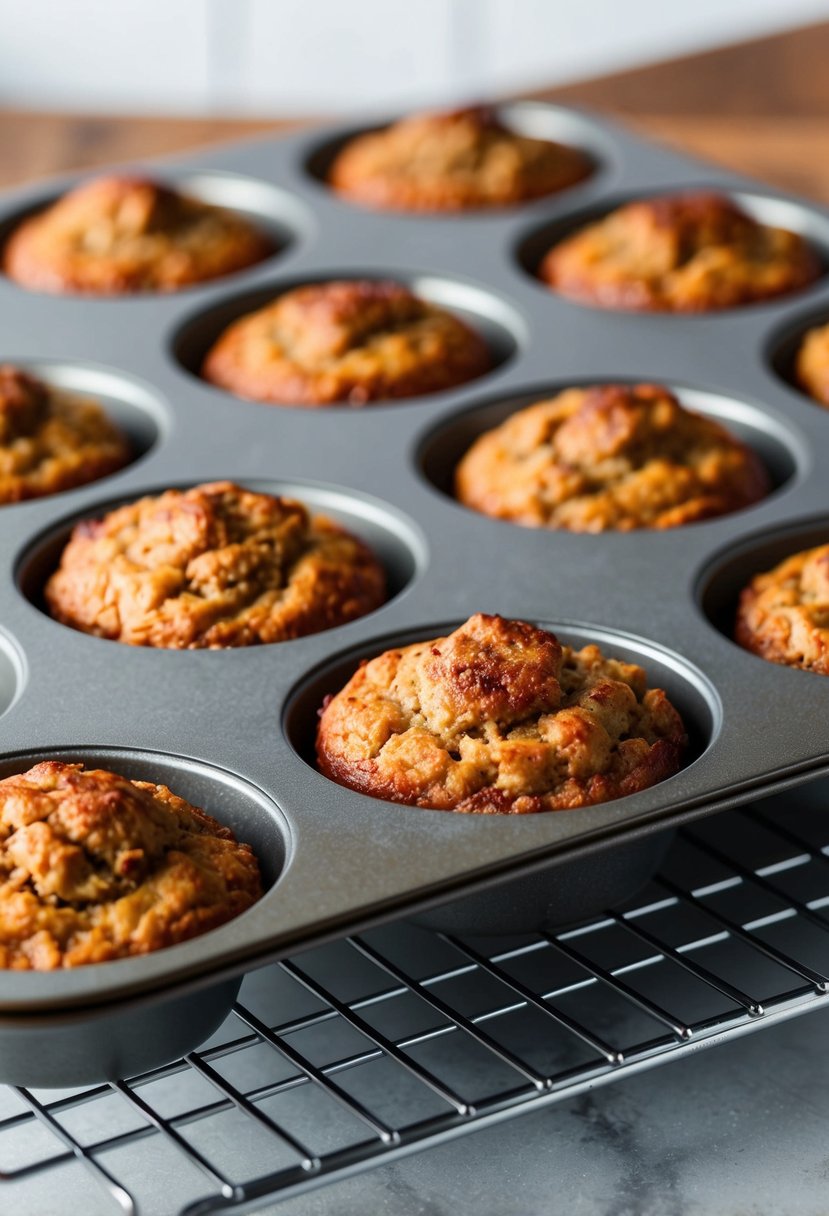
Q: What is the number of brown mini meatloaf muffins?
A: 11